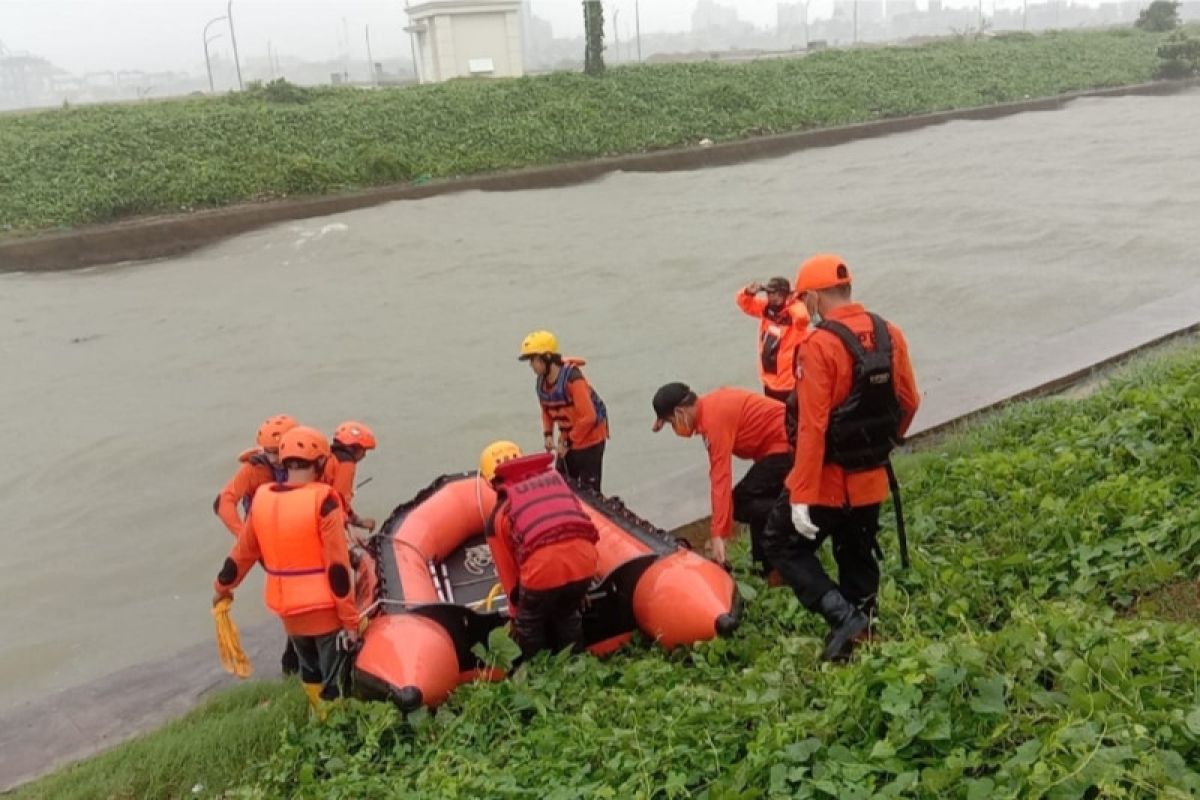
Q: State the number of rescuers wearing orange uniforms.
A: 8